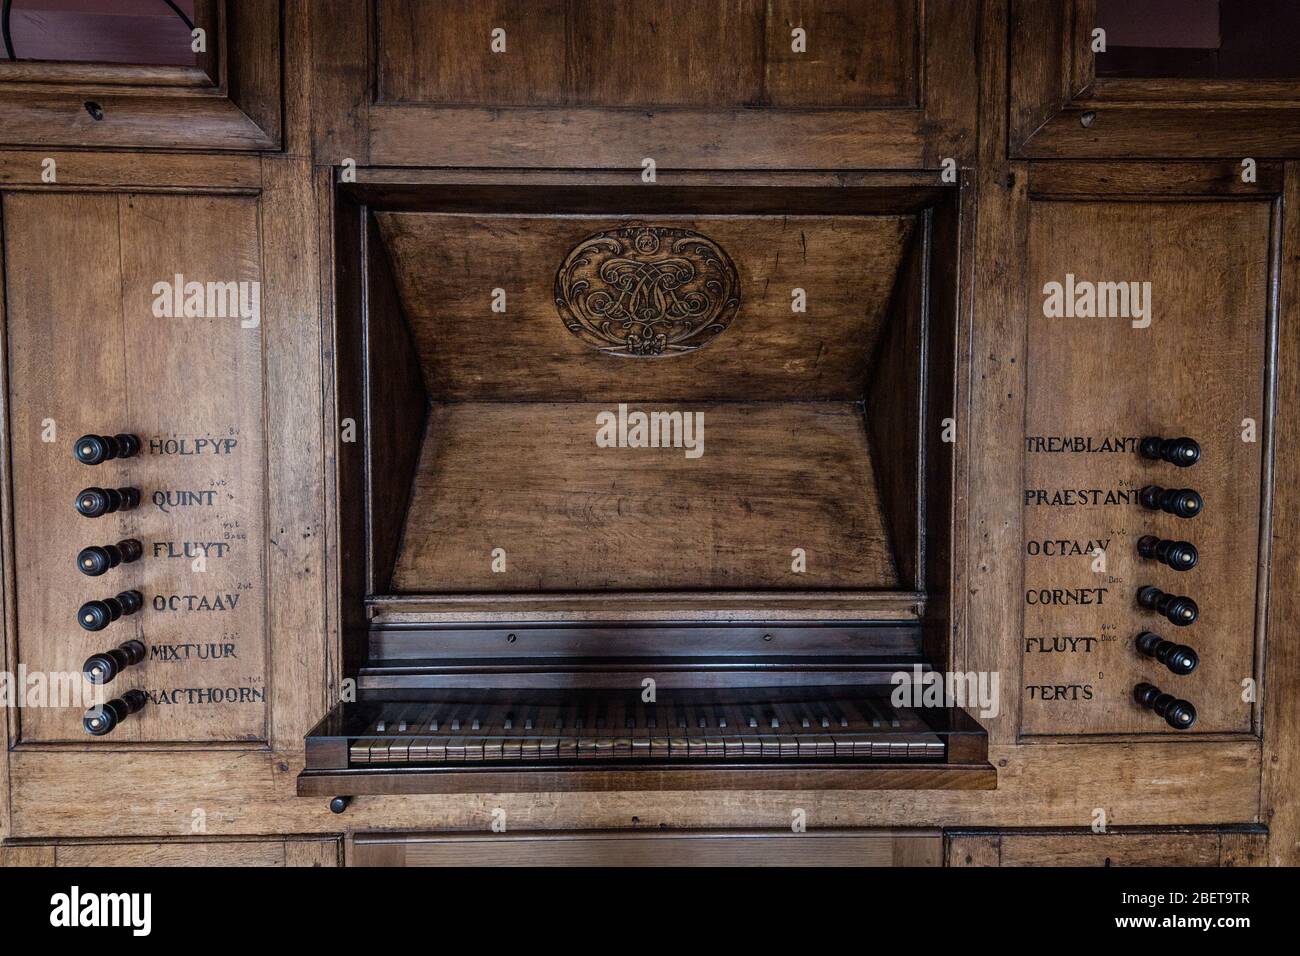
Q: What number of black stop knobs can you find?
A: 12